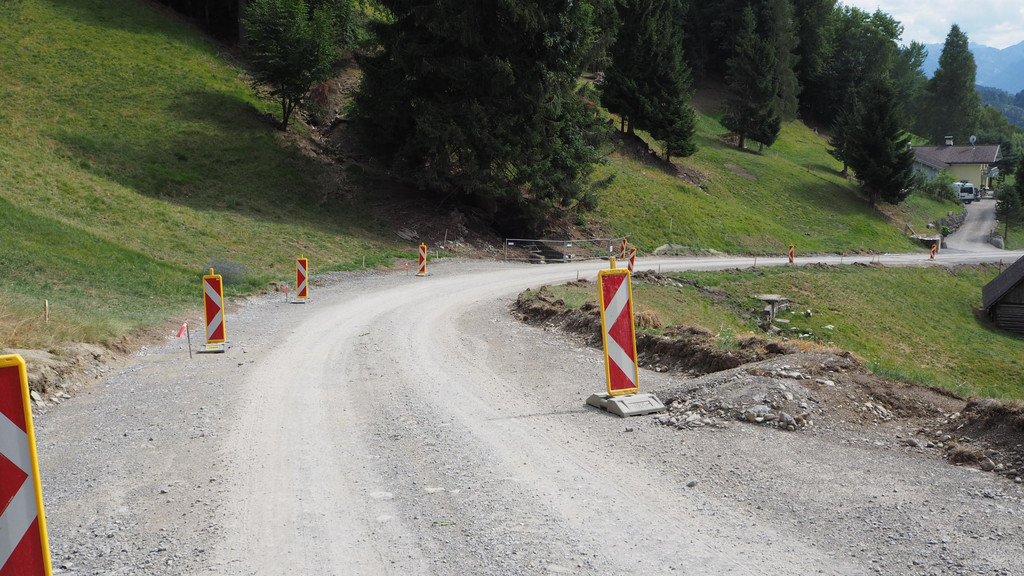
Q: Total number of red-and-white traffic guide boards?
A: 9